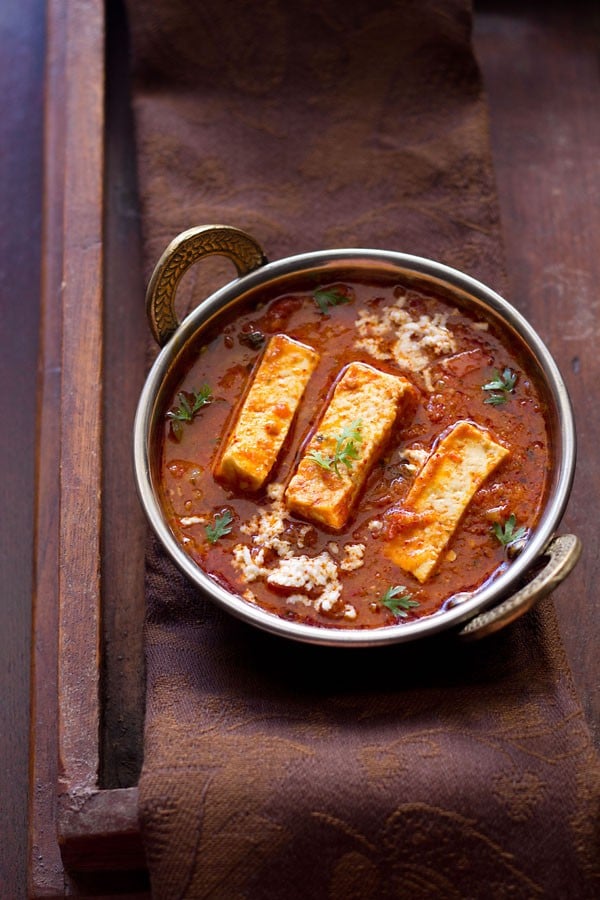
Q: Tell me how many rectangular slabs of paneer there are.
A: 3